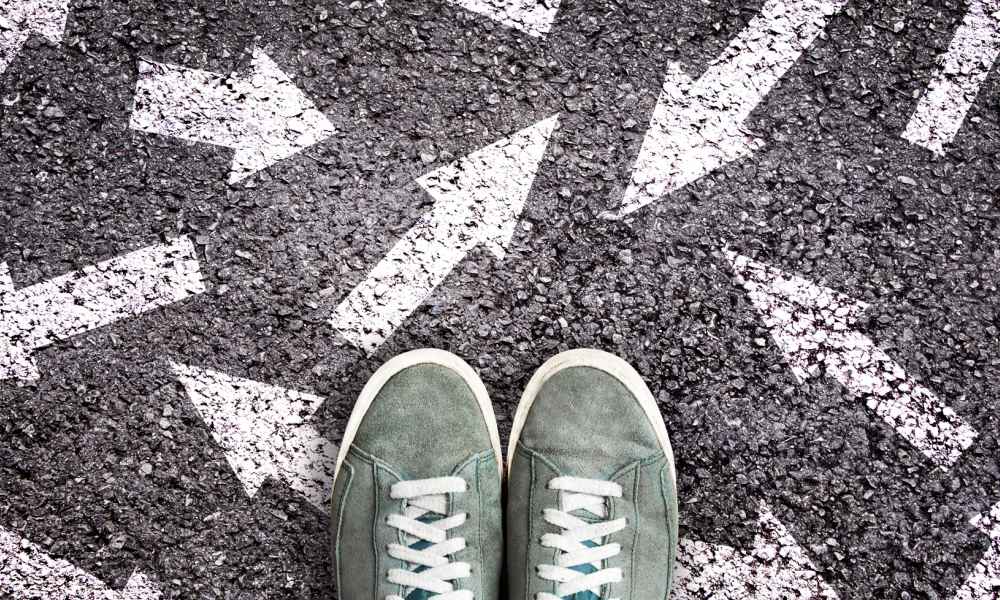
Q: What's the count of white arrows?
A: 12